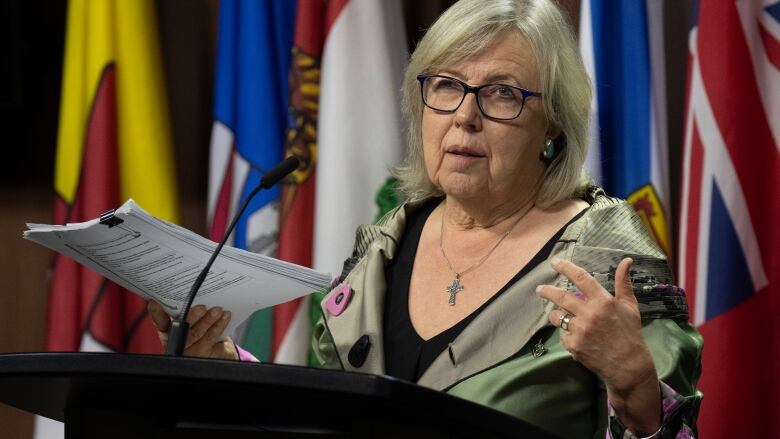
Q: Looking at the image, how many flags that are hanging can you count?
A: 5